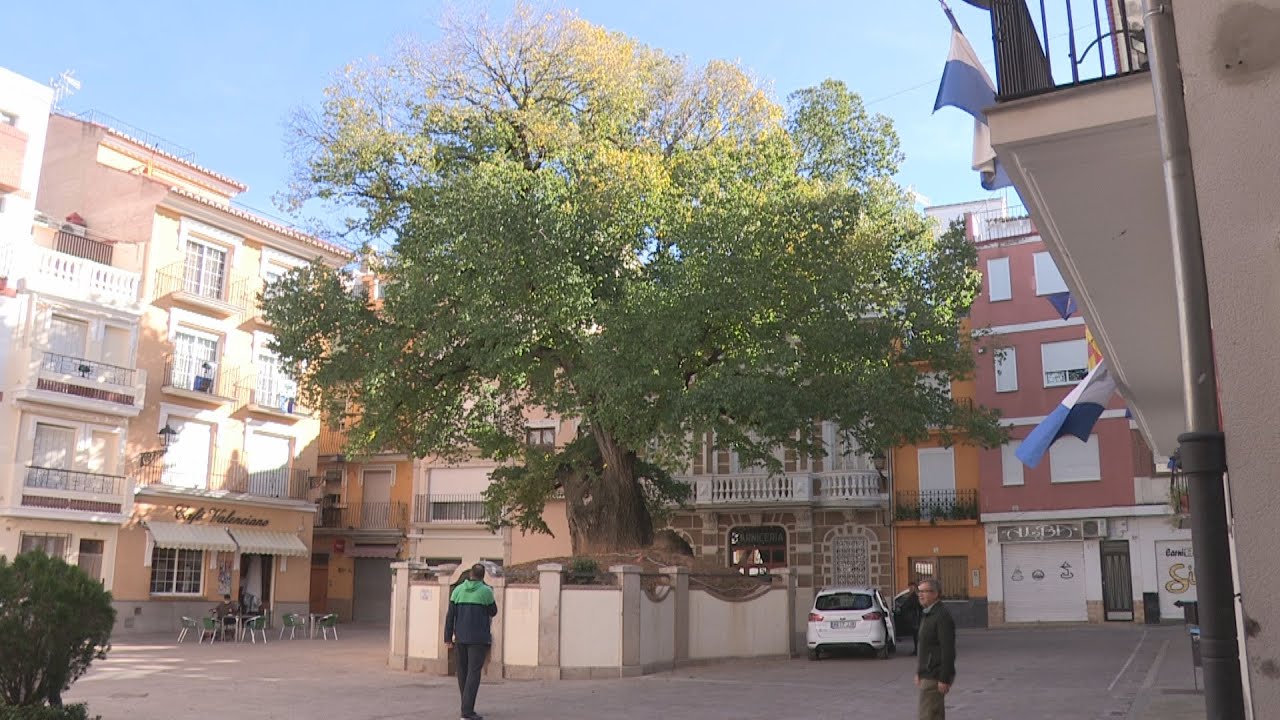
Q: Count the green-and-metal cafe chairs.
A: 5